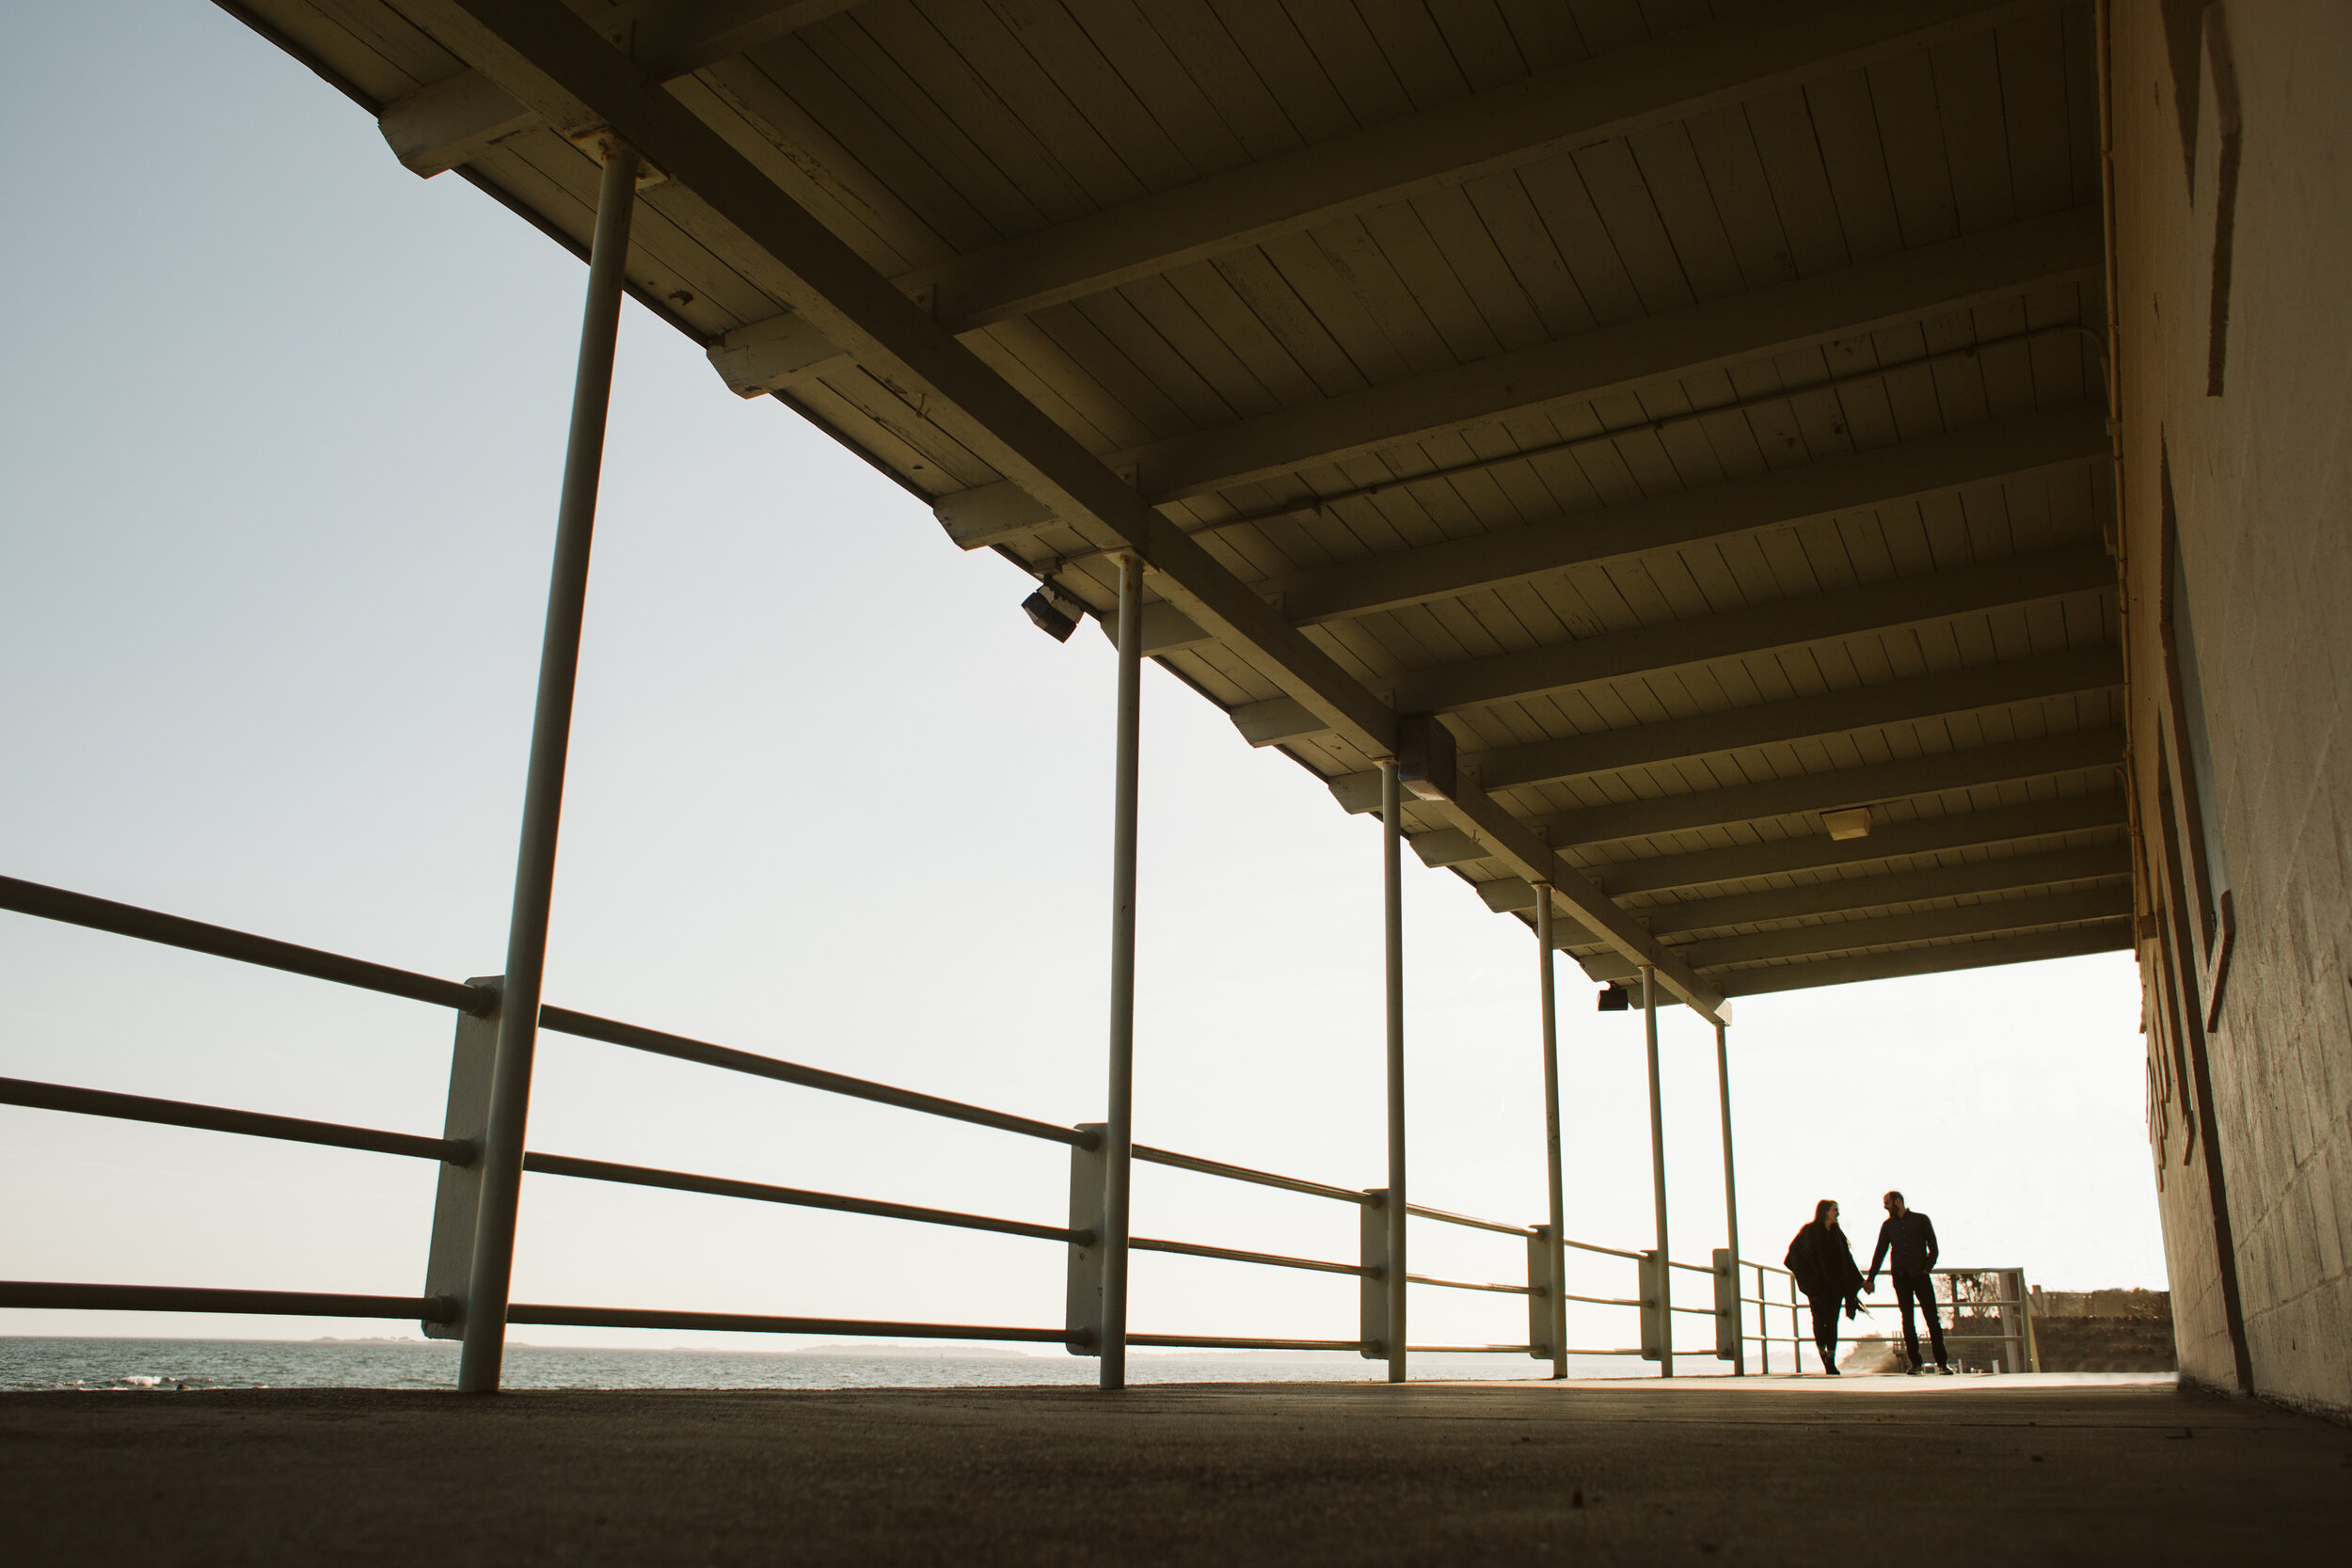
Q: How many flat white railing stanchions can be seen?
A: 6